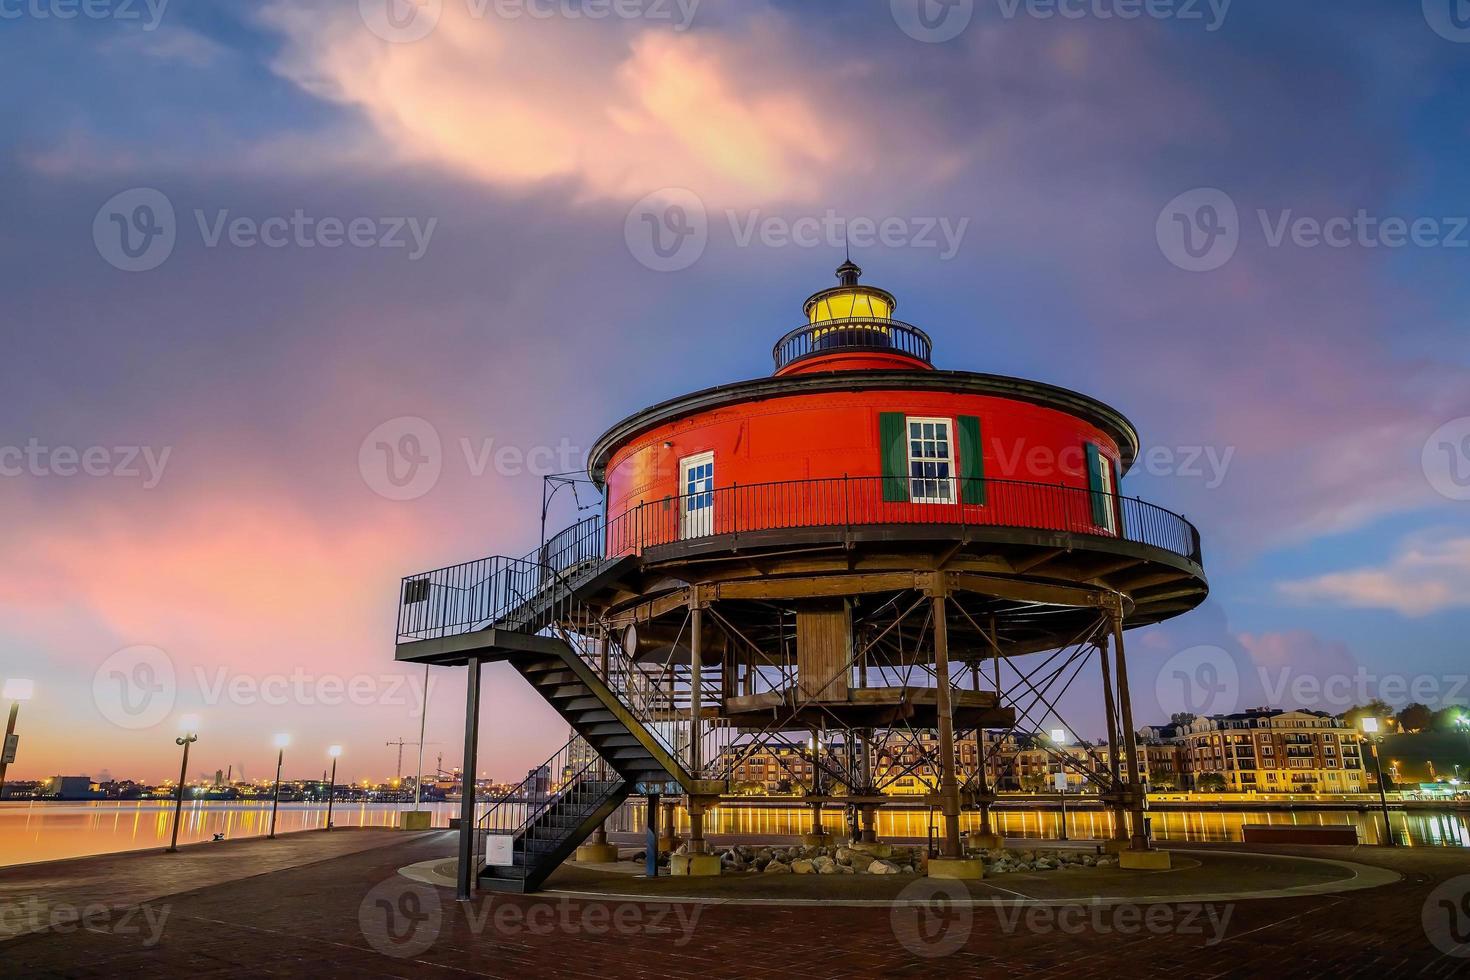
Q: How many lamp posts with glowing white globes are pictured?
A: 6